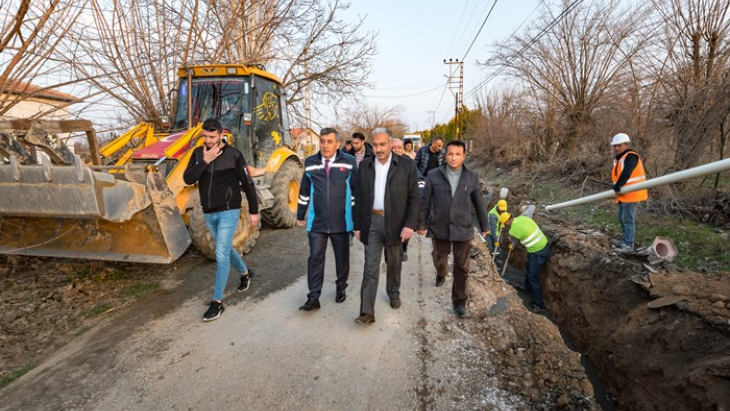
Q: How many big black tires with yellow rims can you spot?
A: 2